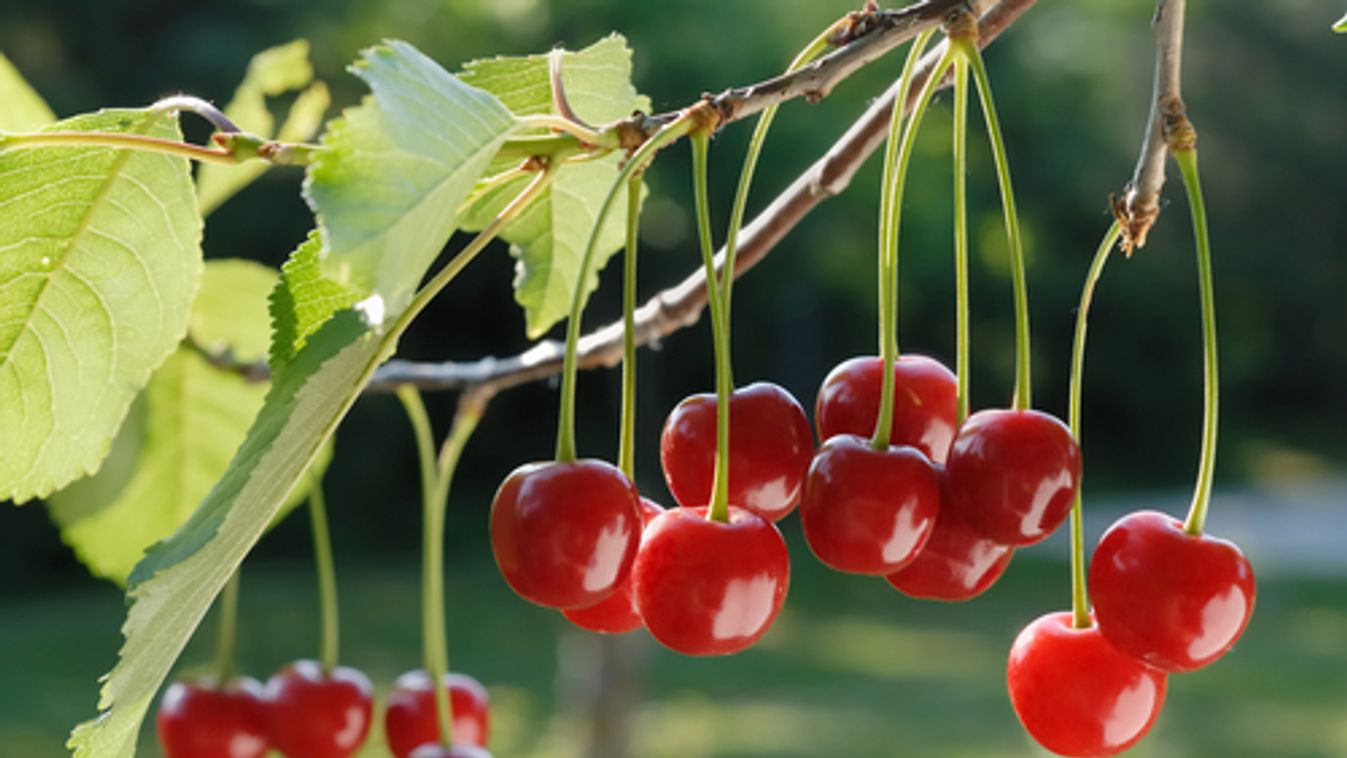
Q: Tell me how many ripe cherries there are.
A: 14